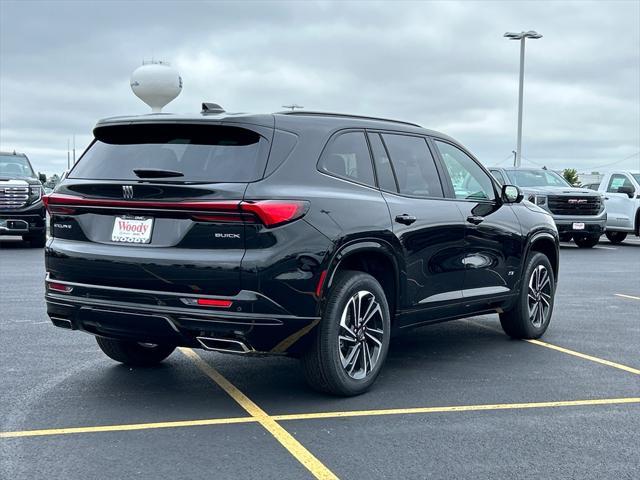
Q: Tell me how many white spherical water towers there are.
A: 1